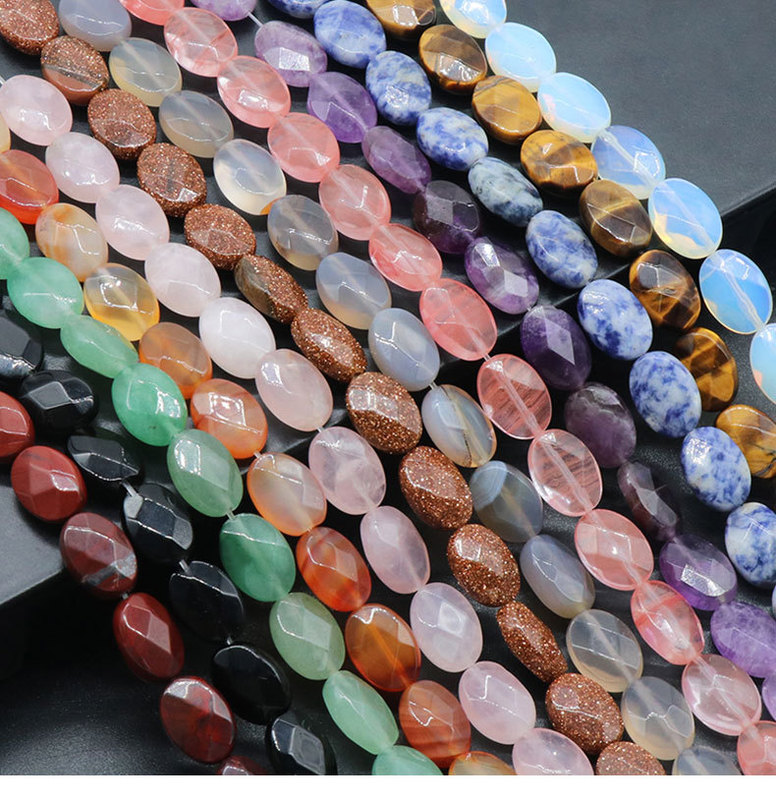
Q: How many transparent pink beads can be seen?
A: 13